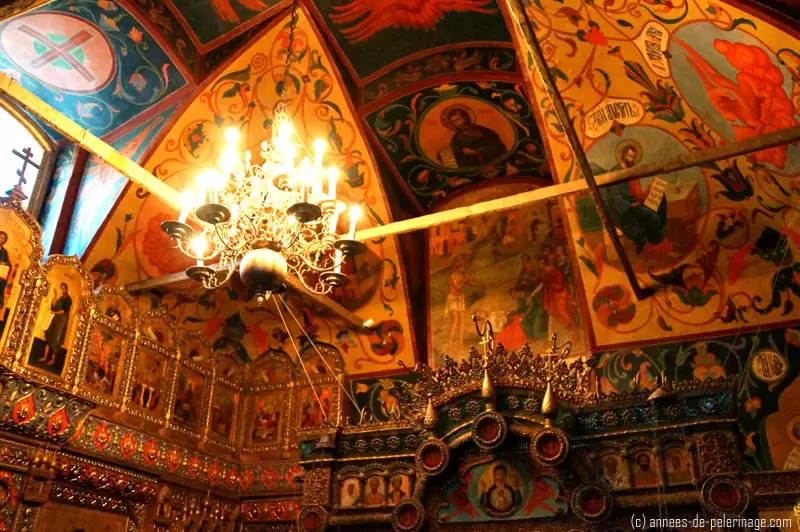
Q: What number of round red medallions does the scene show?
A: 7